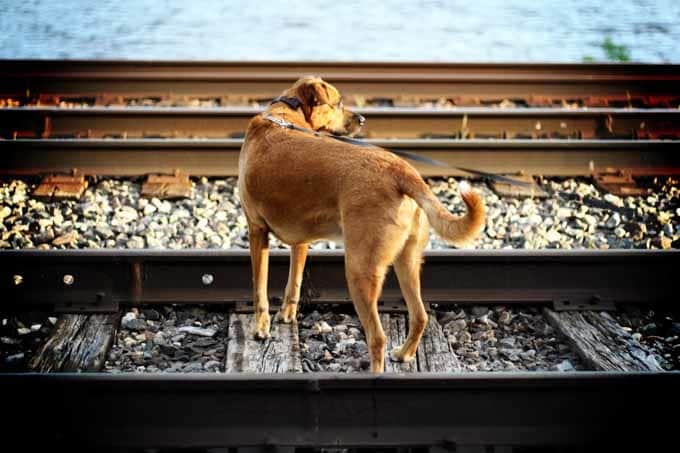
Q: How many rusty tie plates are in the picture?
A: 4